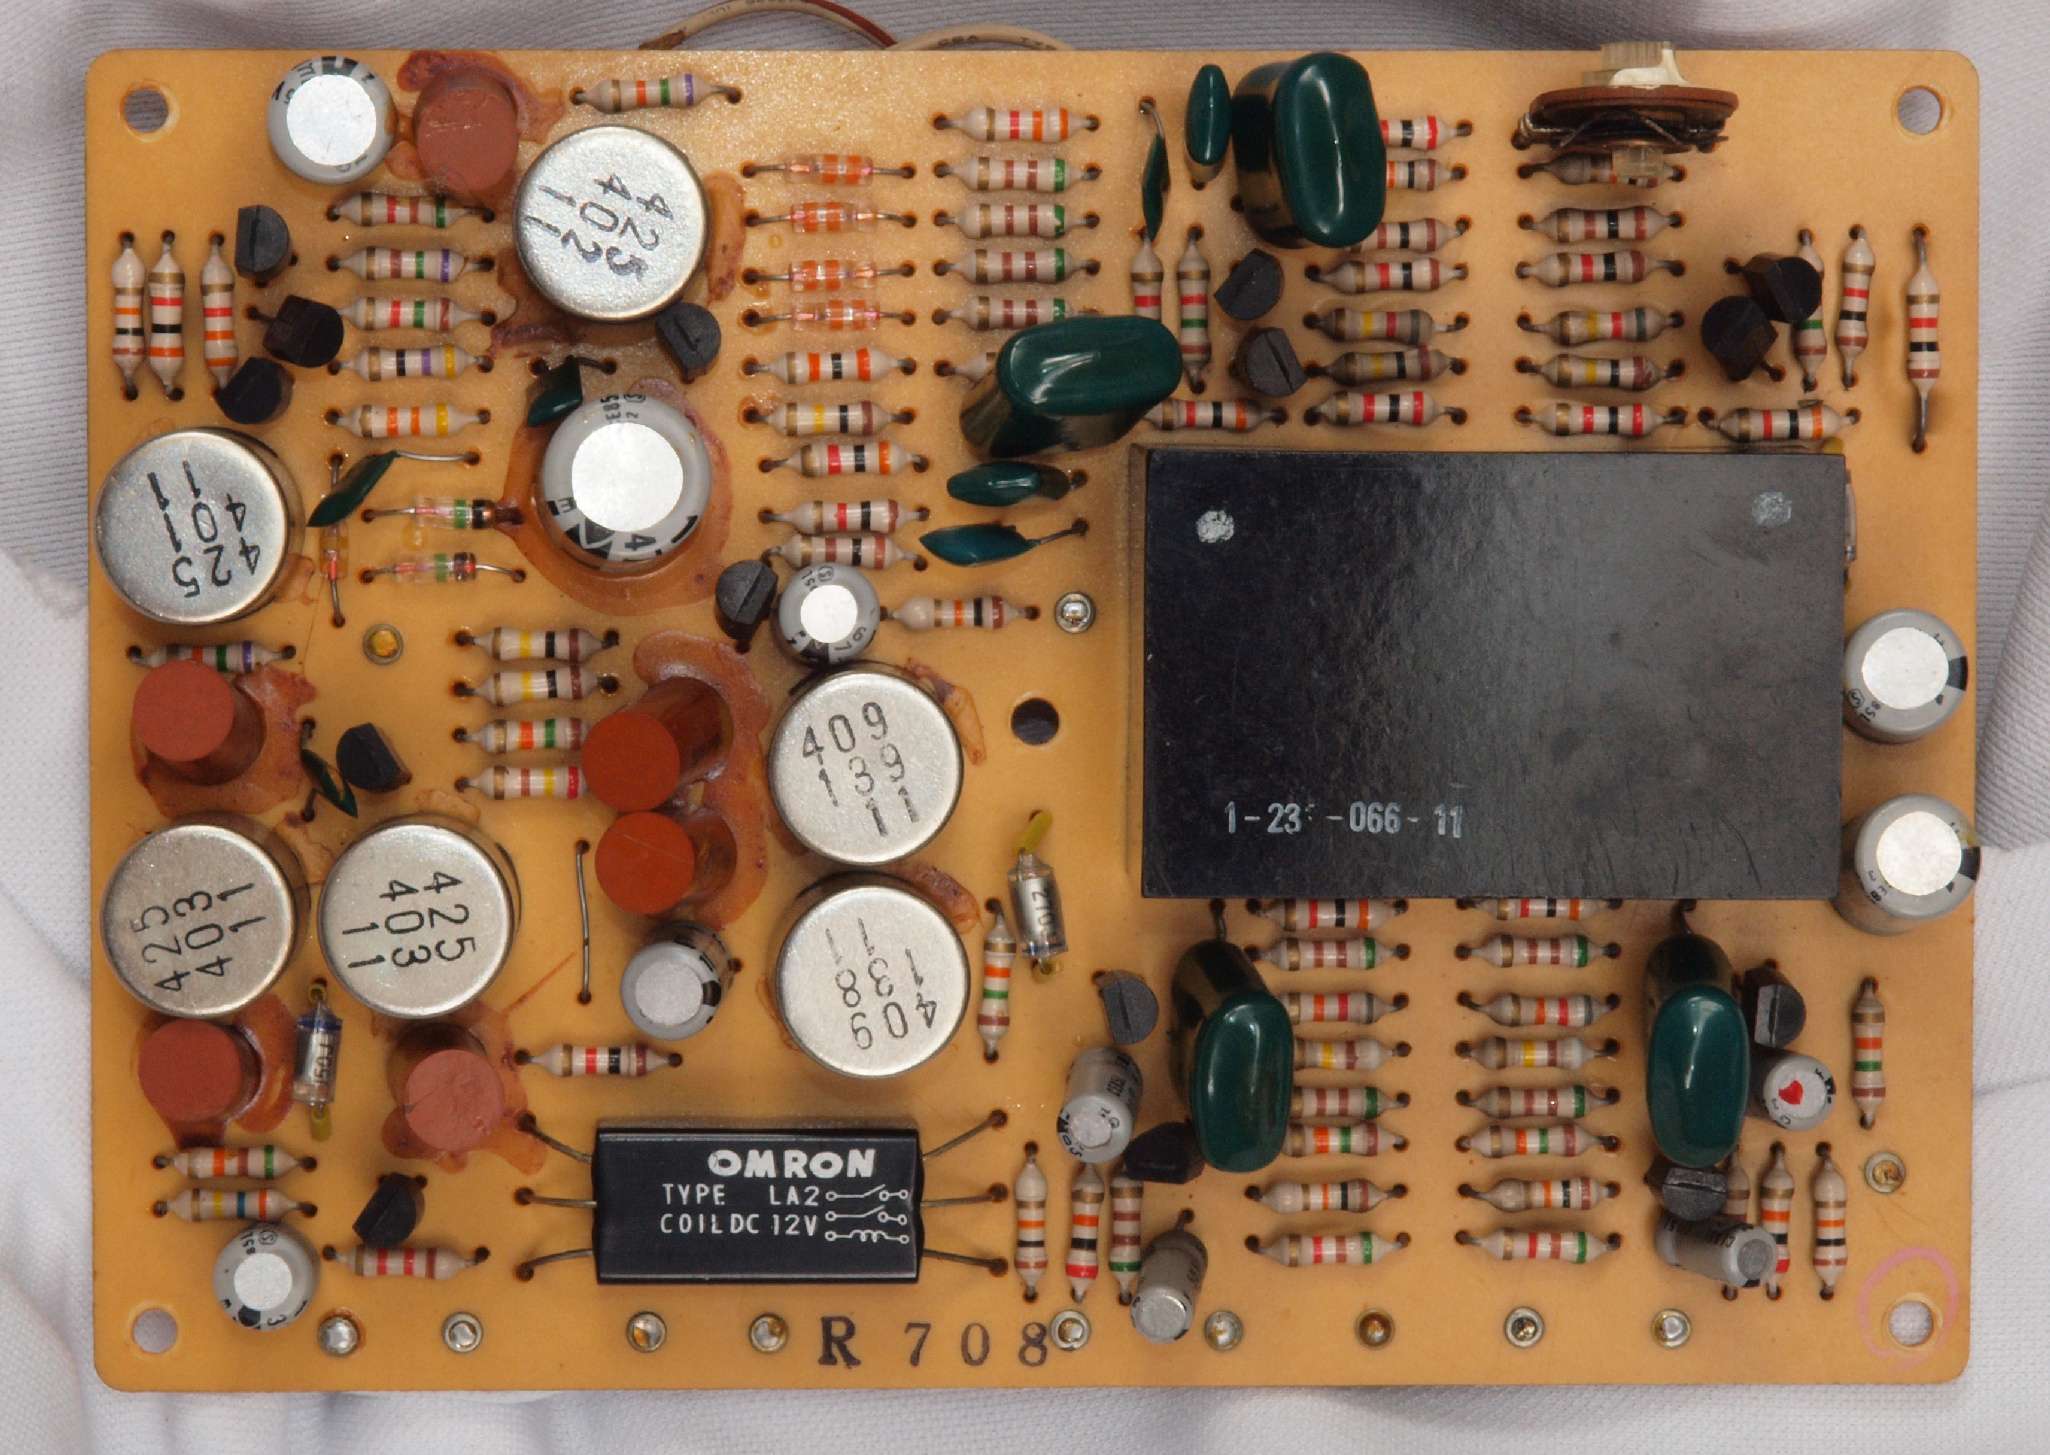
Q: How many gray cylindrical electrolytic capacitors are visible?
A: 11